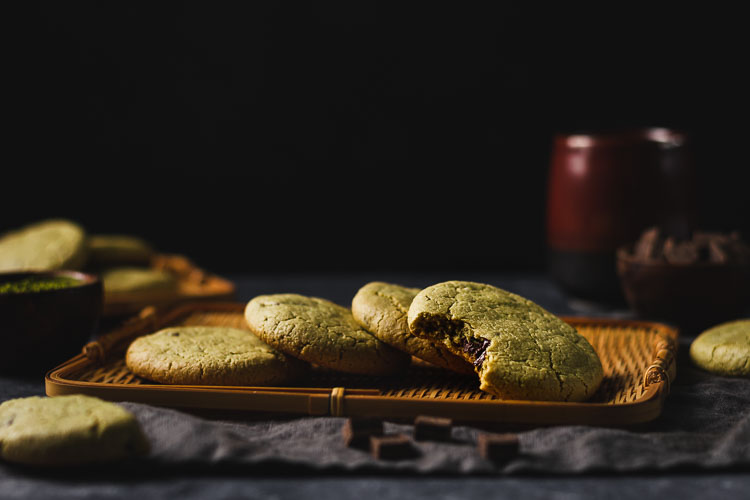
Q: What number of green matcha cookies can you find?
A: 9